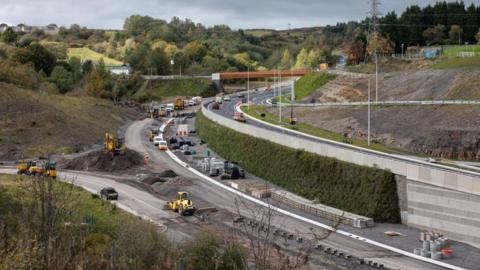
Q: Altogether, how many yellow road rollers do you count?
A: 1